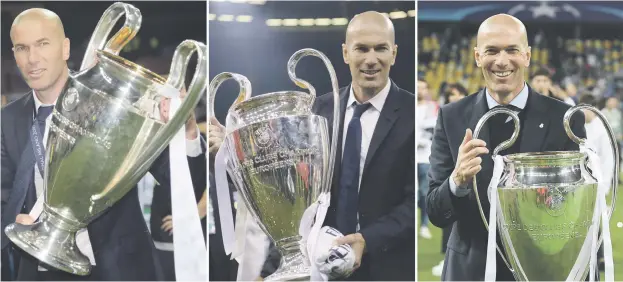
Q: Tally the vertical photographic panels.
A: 3